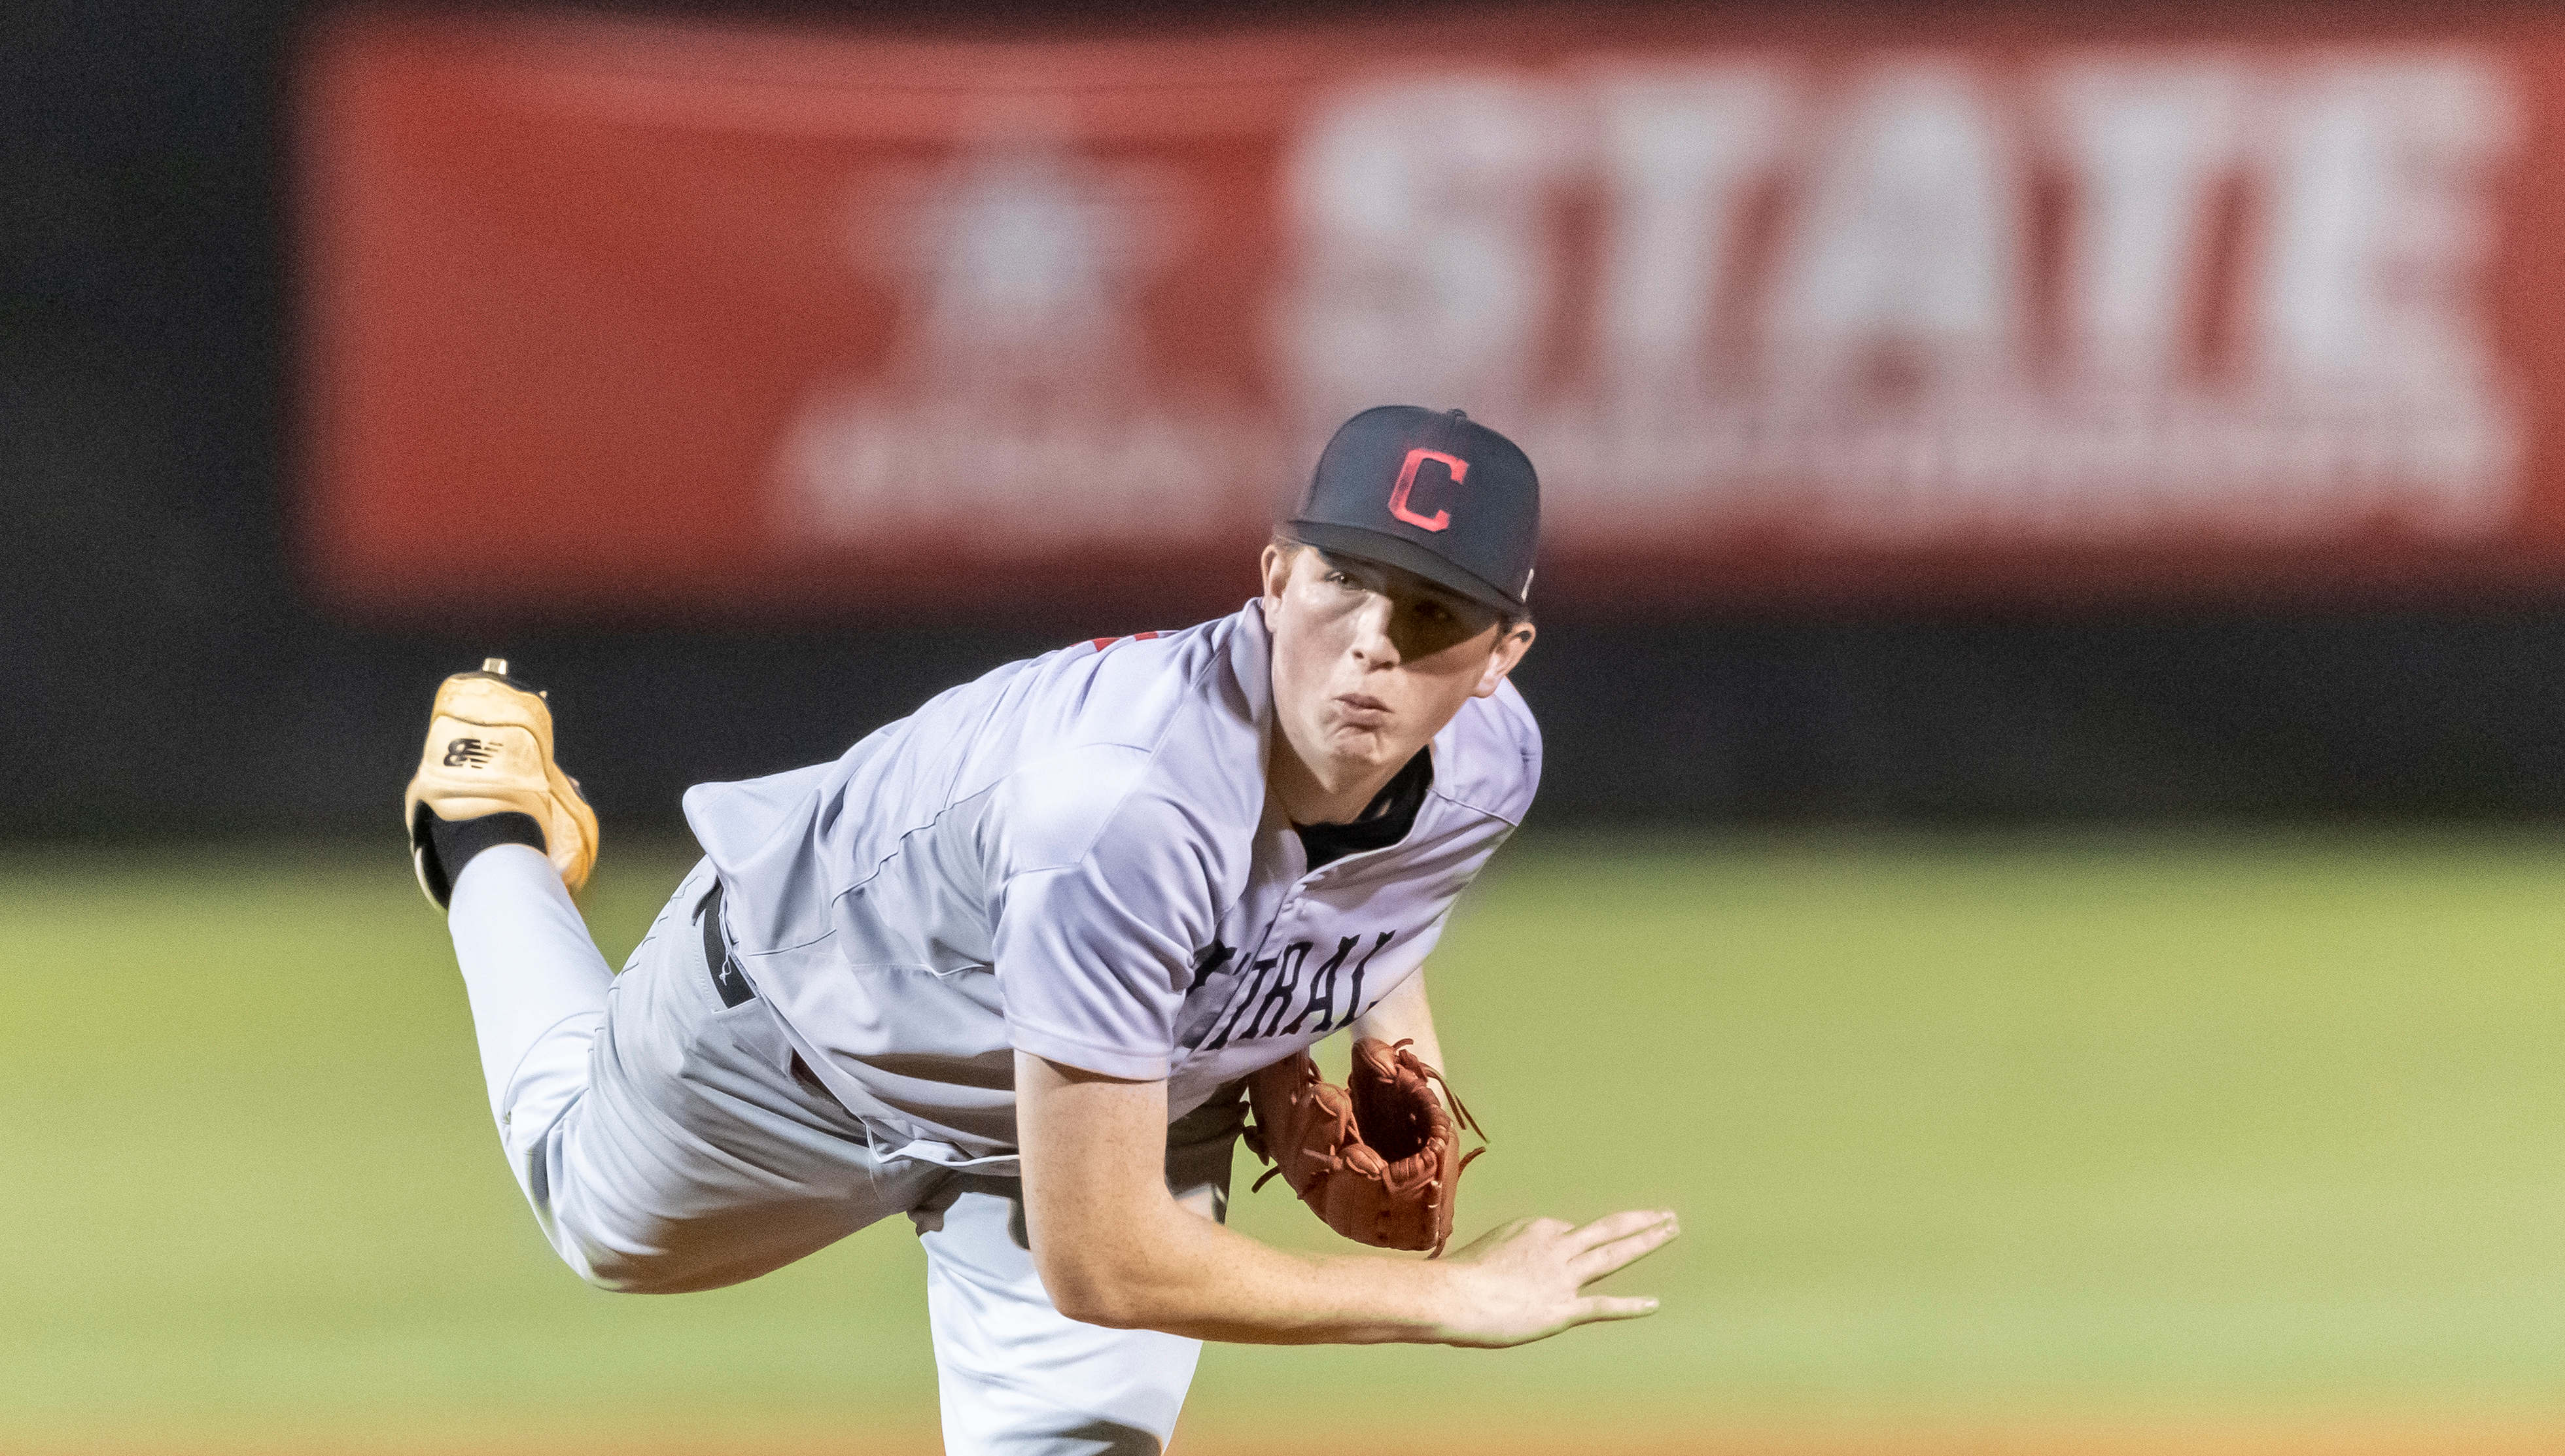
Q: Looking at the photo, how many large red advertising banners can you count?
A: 1